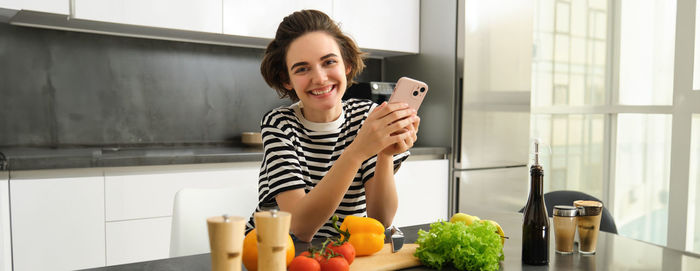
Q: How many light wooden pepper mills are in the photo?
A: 2